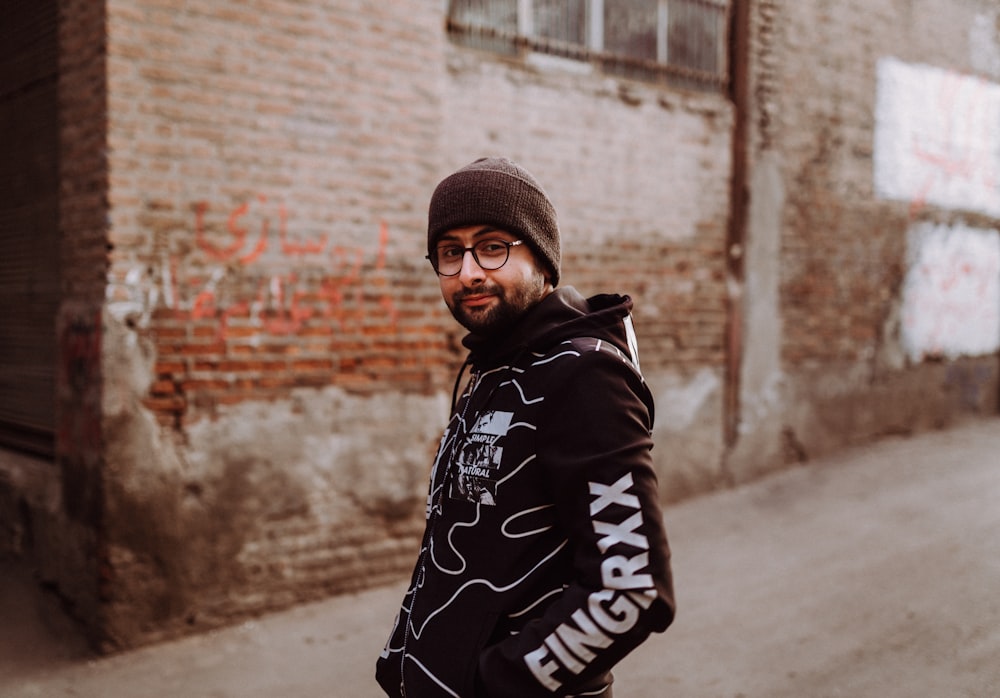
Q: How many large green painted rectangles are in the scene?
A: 0